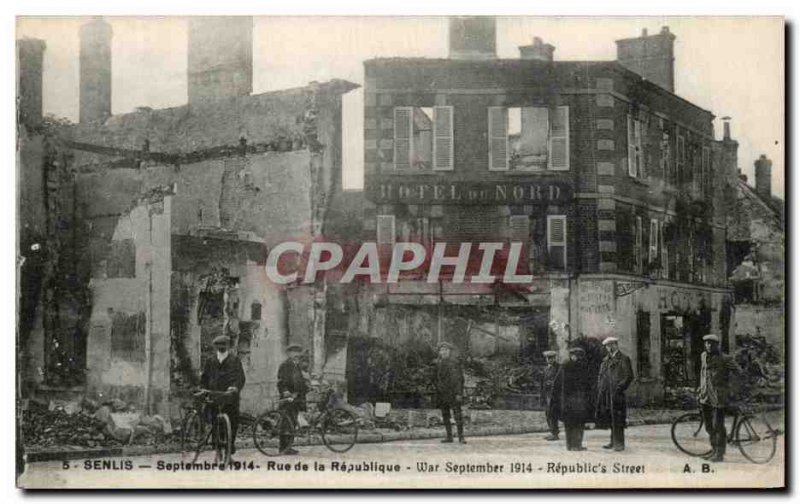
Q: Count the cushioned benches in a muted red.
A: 0